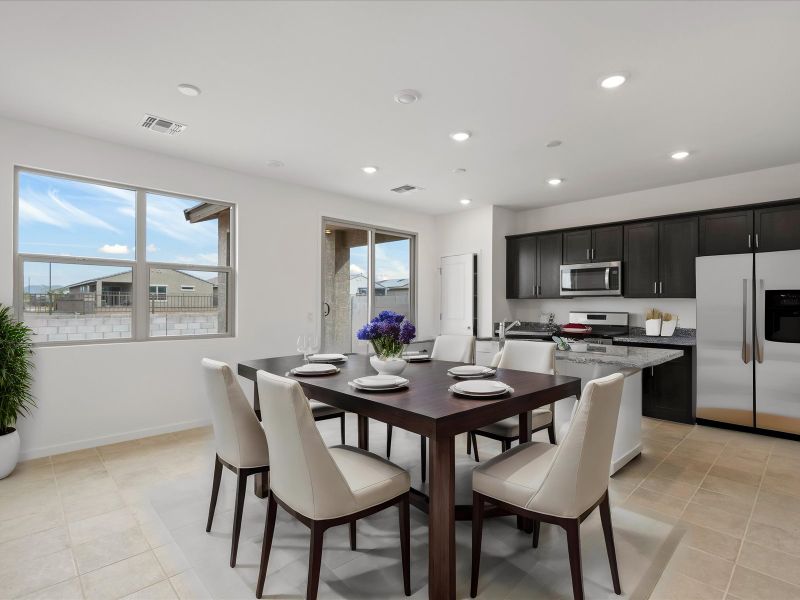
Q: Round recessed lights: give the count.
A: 6